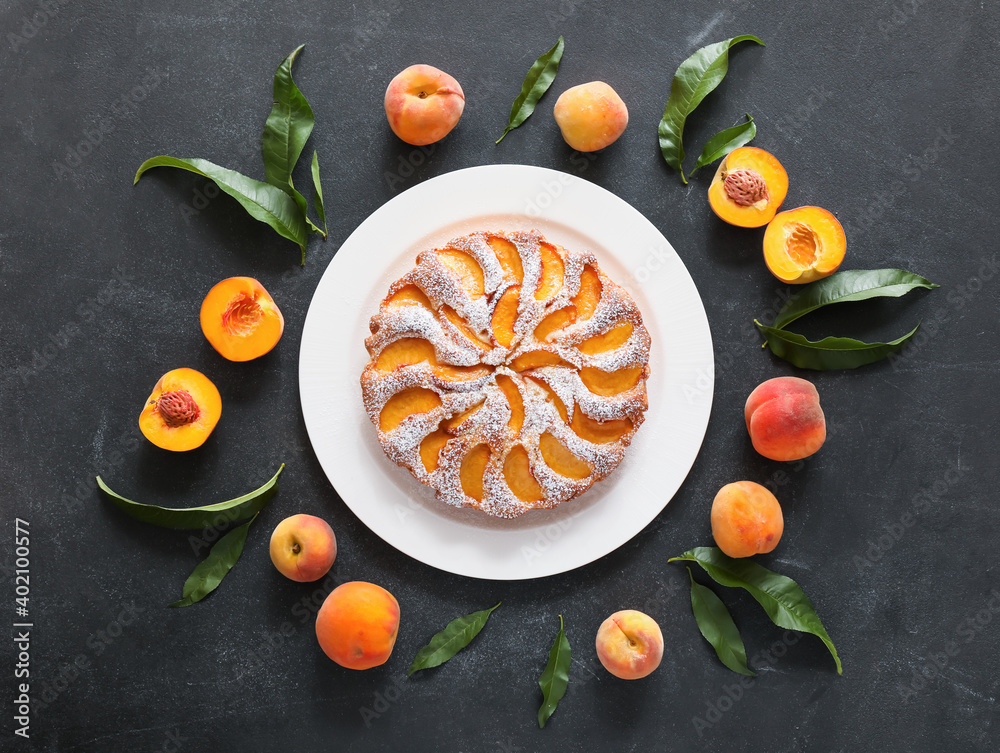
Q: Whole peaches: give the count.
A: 7